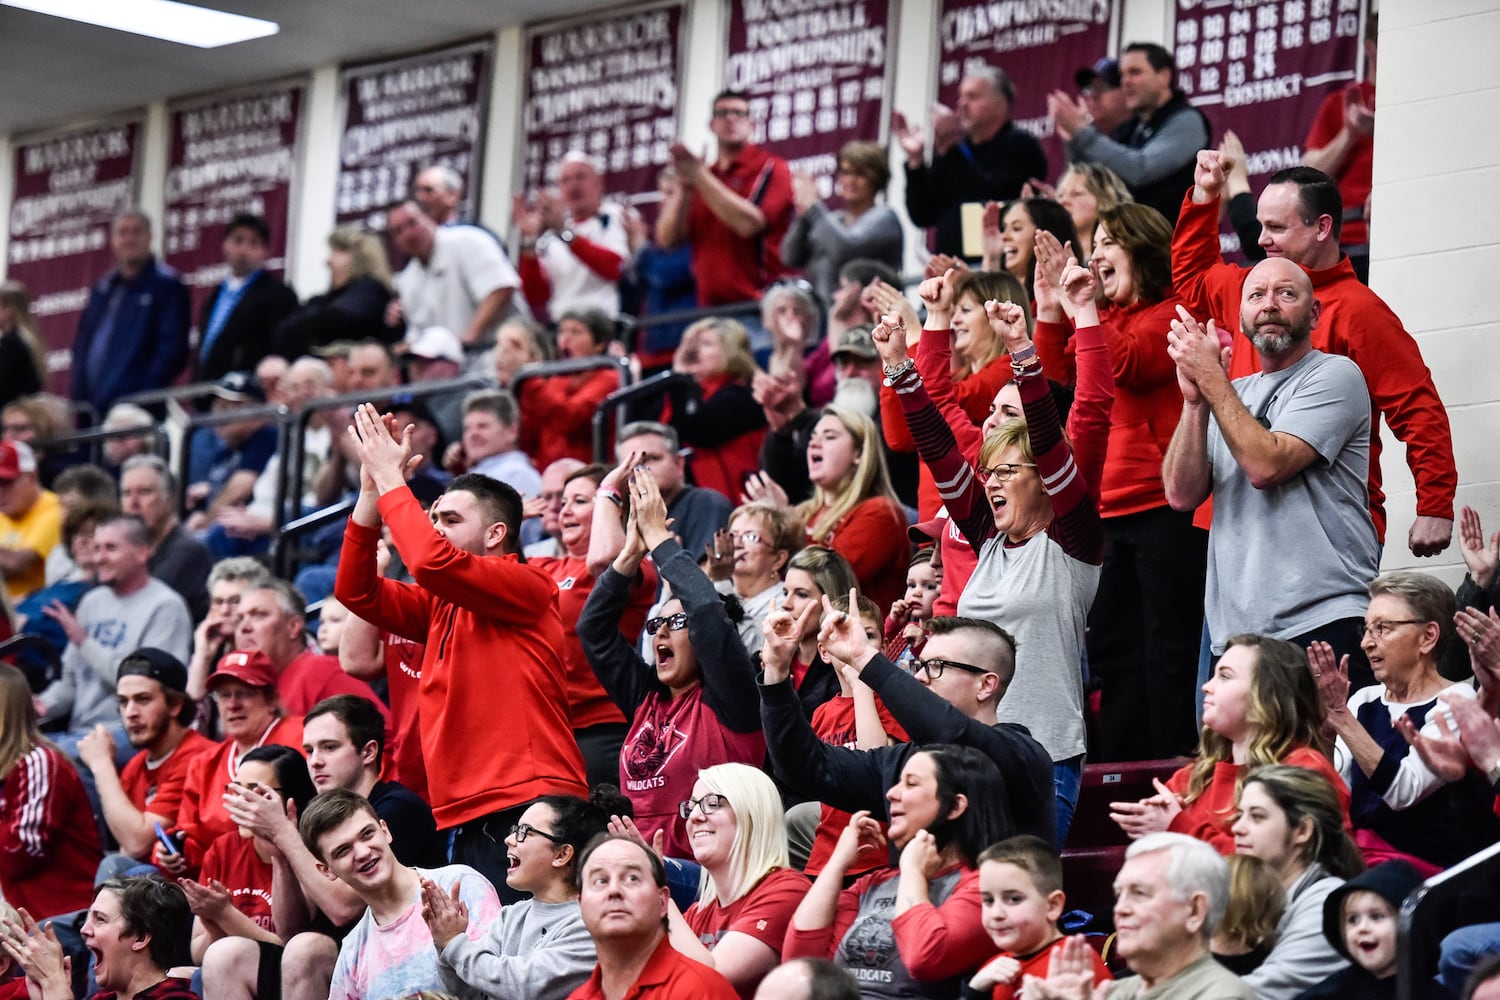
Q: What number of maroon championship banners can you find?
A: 7